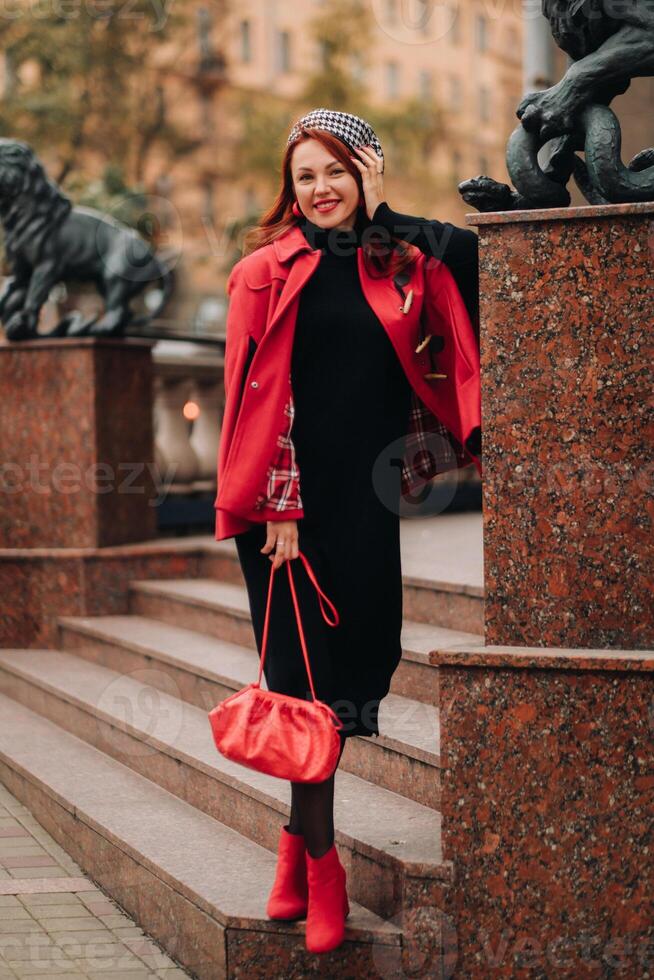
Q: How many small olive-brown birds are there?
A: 0